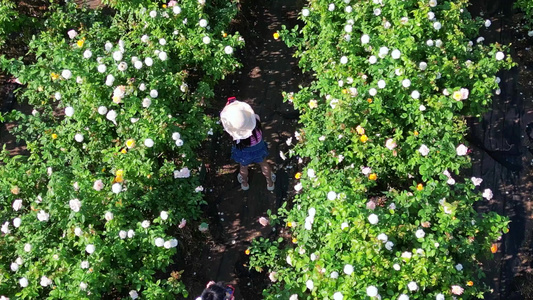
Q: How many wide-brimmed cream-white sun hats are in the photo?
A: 1